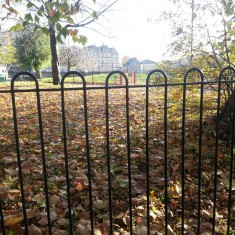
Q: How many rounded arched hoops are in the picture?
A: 6